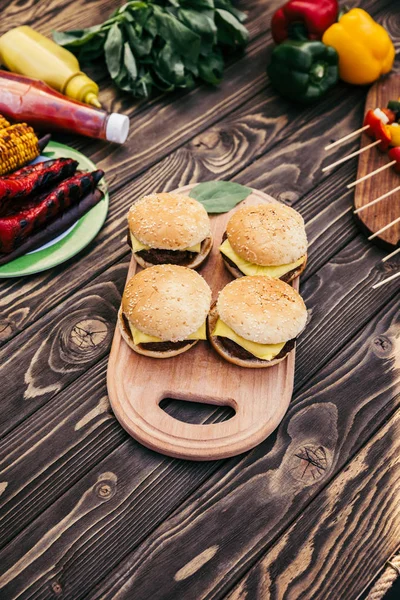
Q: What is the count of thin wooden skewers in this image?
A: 7